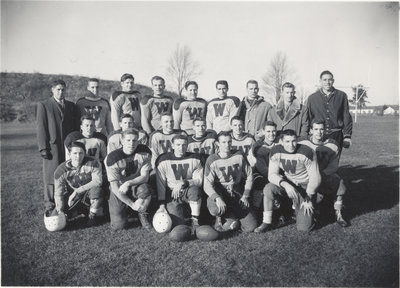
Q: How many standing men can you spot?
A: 9